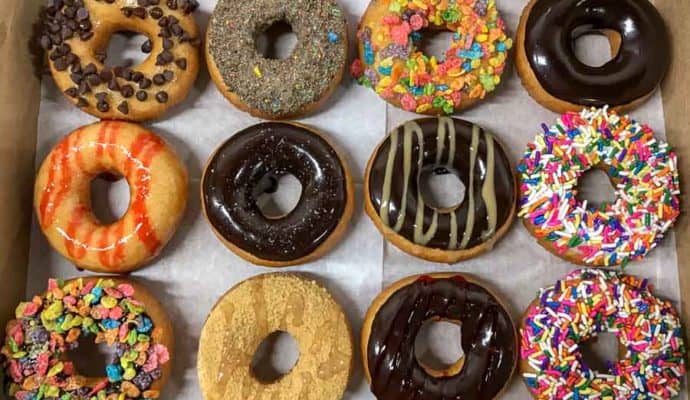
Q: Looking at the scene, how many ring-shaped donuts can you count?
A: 12